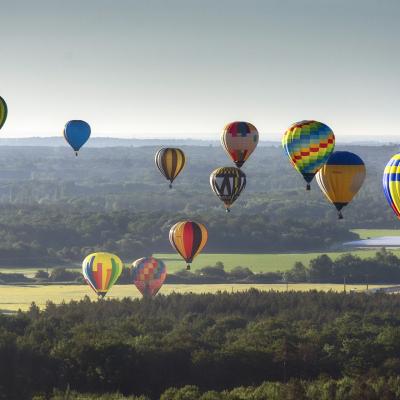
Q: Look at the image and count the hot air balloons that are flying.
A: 11